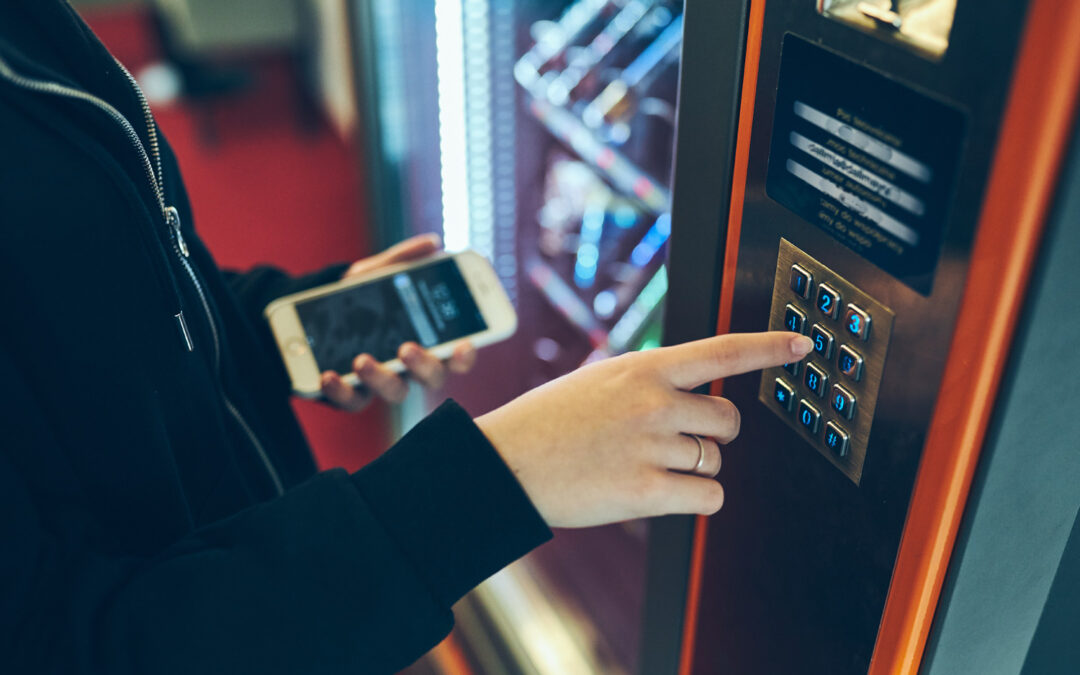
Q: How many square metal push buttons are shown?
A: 12